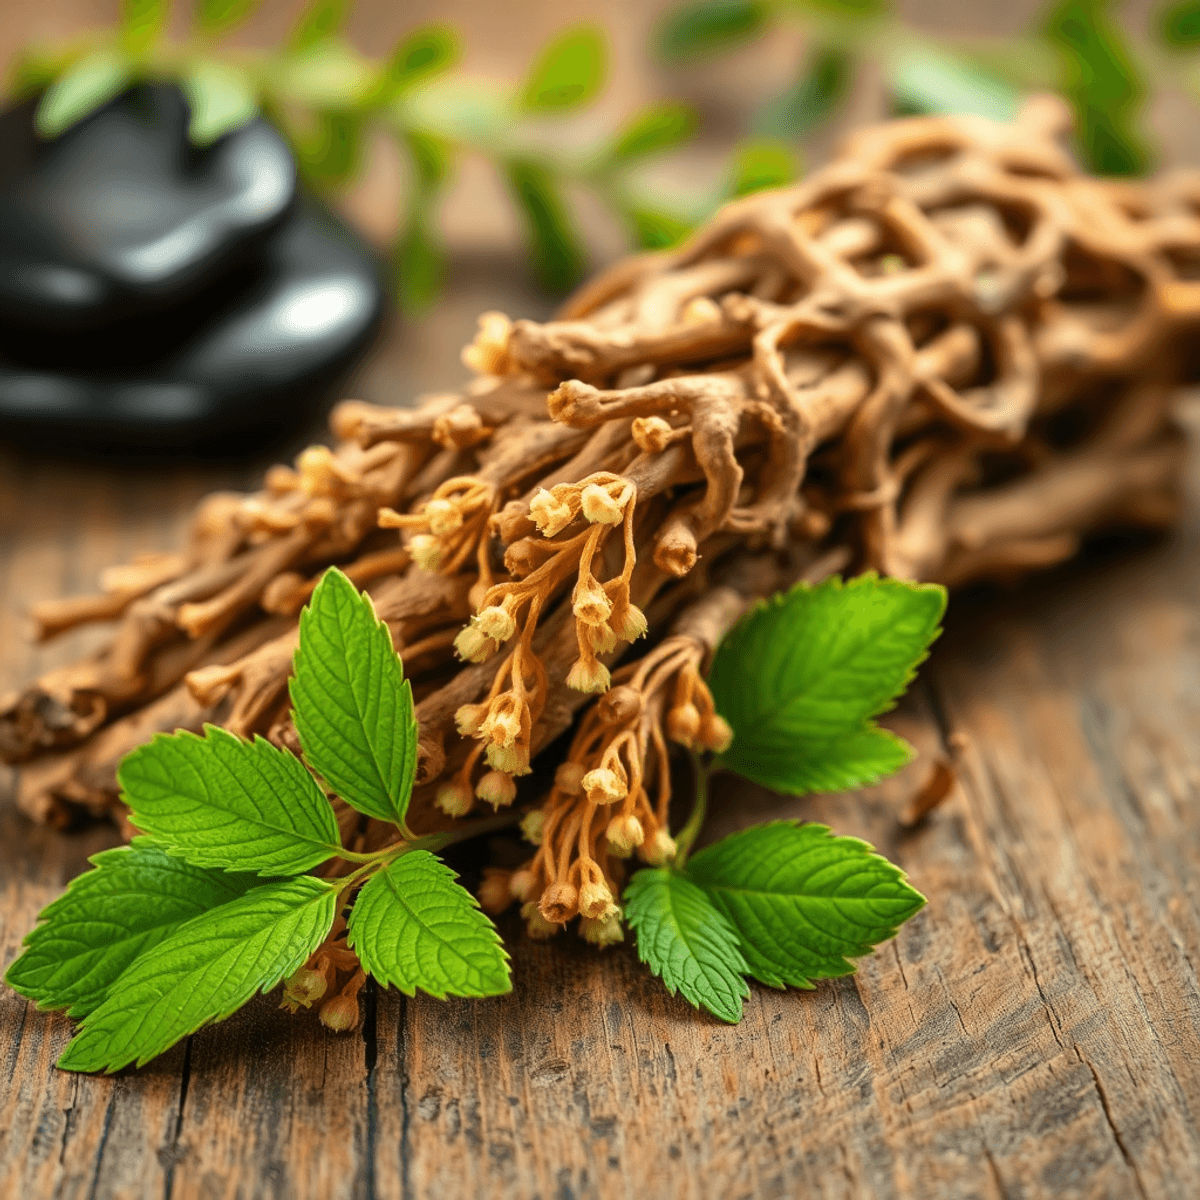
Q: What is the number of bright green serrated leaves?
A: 9